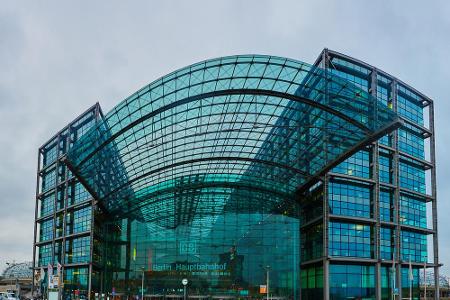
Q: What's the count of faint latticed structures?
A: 2